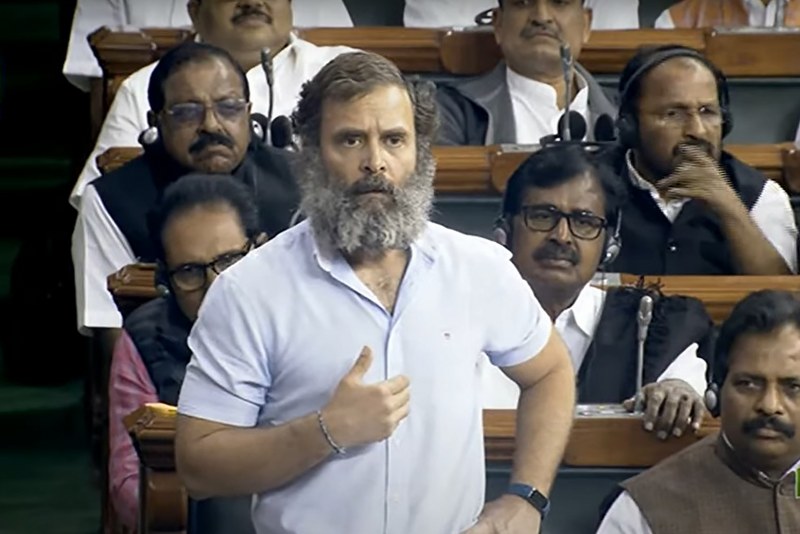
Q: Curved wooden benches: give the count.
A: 4